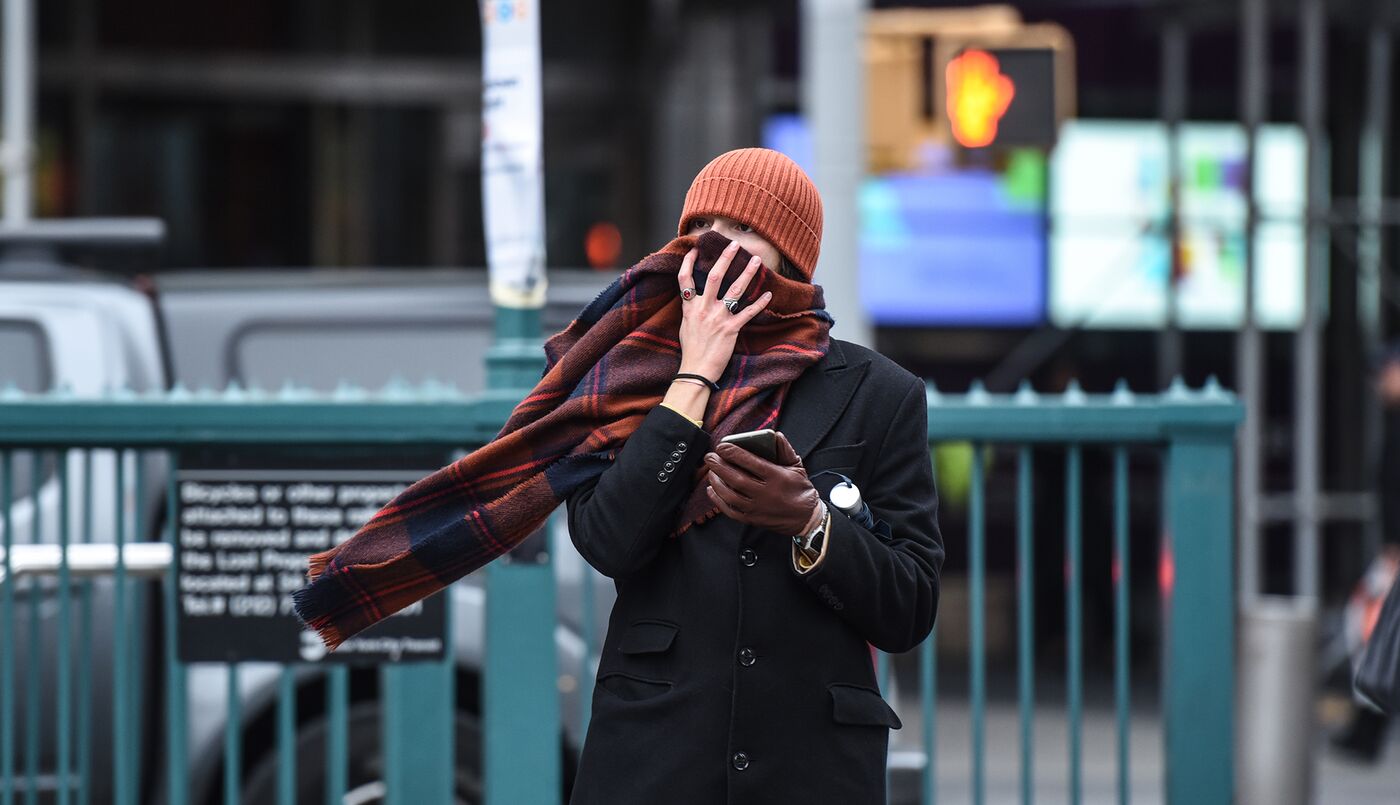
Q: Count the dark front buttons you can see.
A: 3